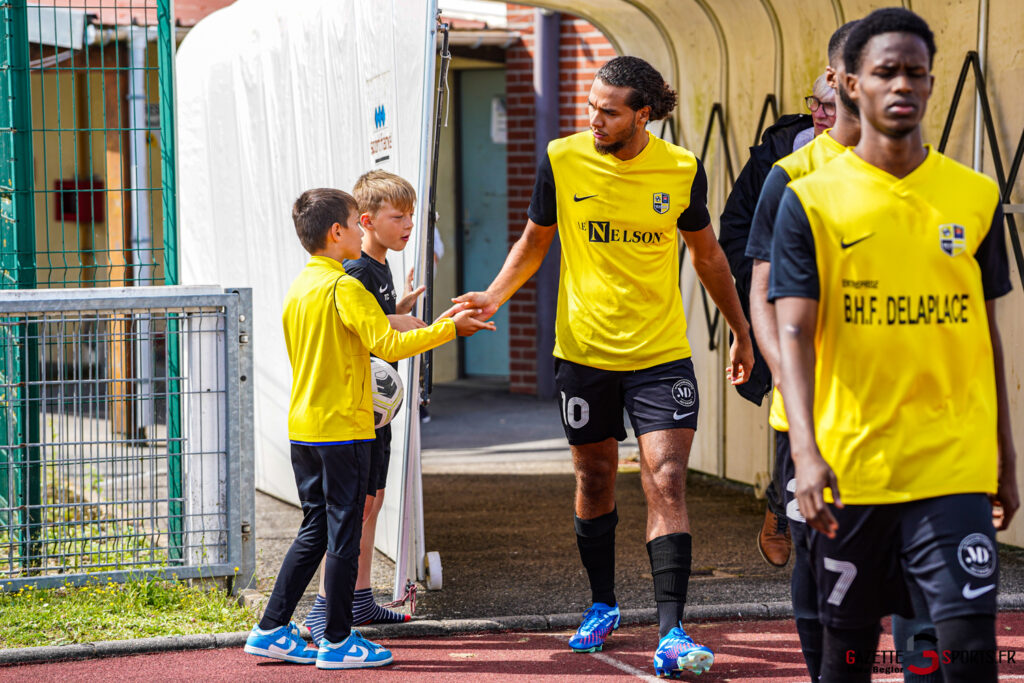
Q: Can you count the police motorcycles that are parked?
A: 0